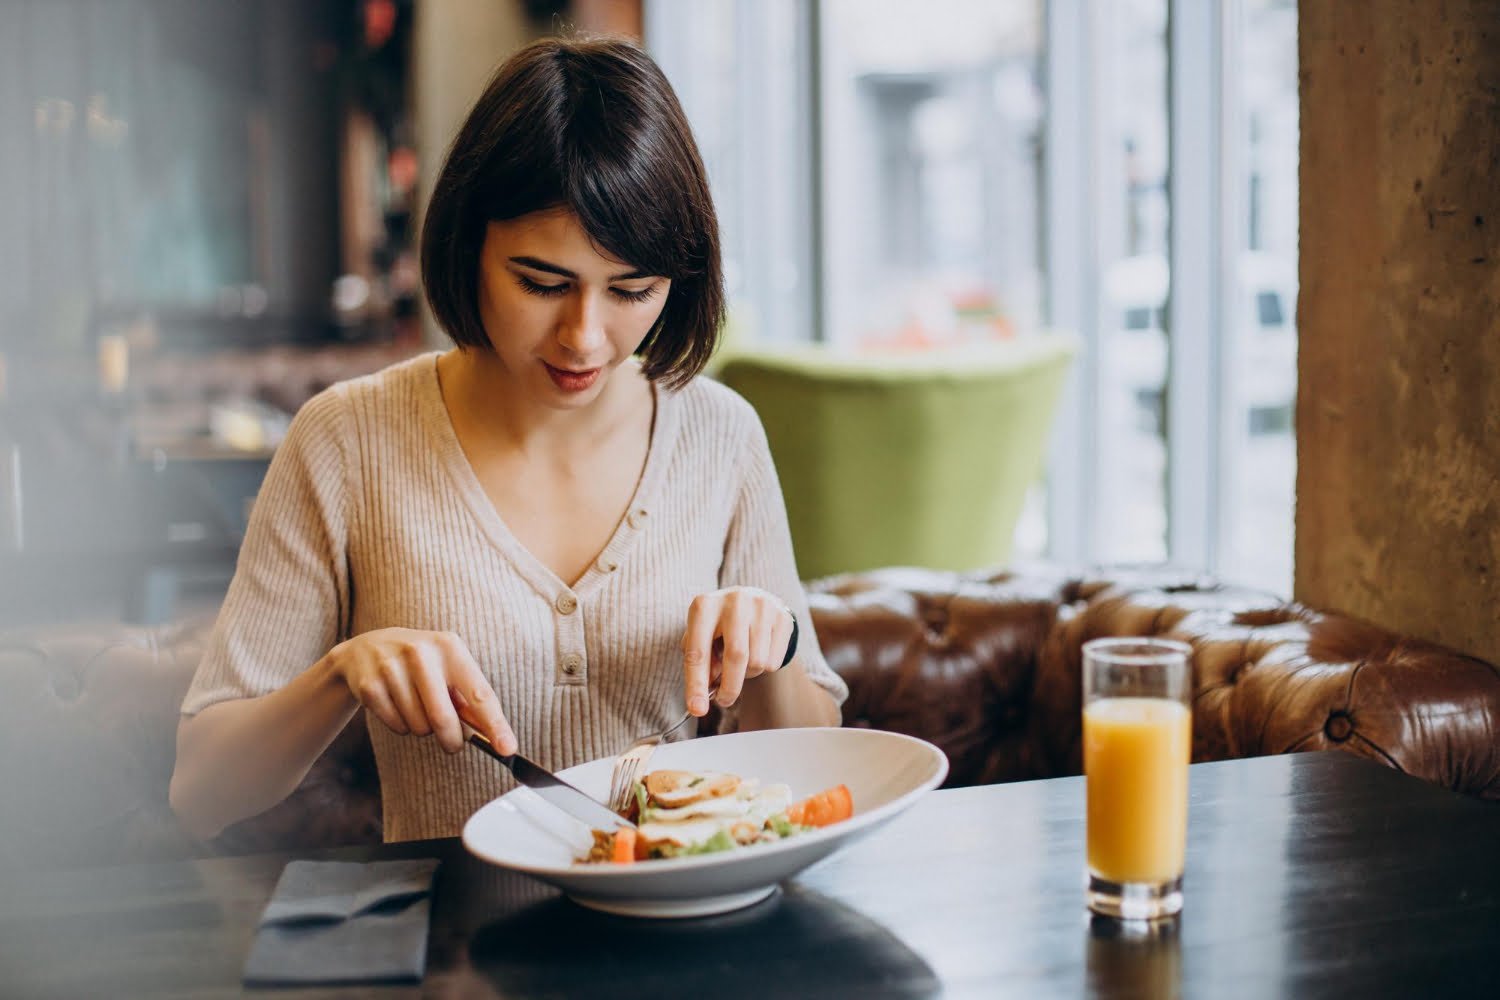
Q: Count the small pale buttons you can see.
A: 4